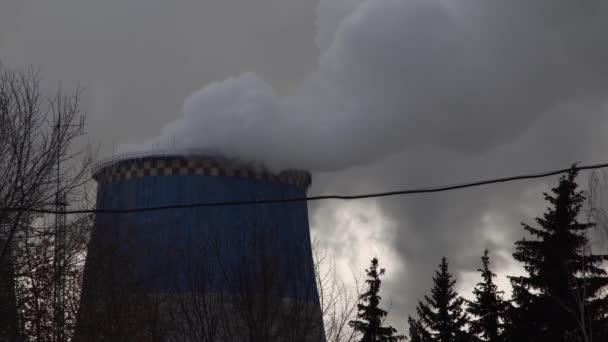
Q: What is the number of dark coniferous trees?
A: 4